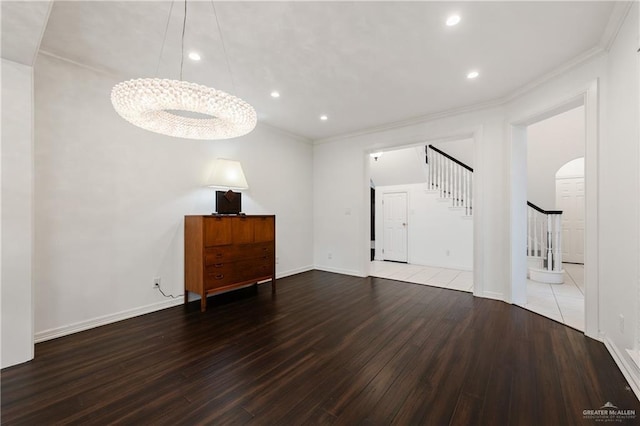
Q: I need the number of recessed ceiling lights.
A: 5